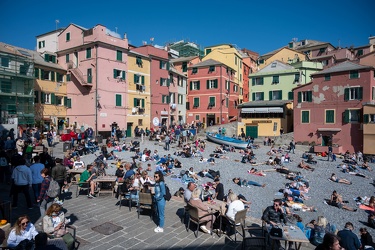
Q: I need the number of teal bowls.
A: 0